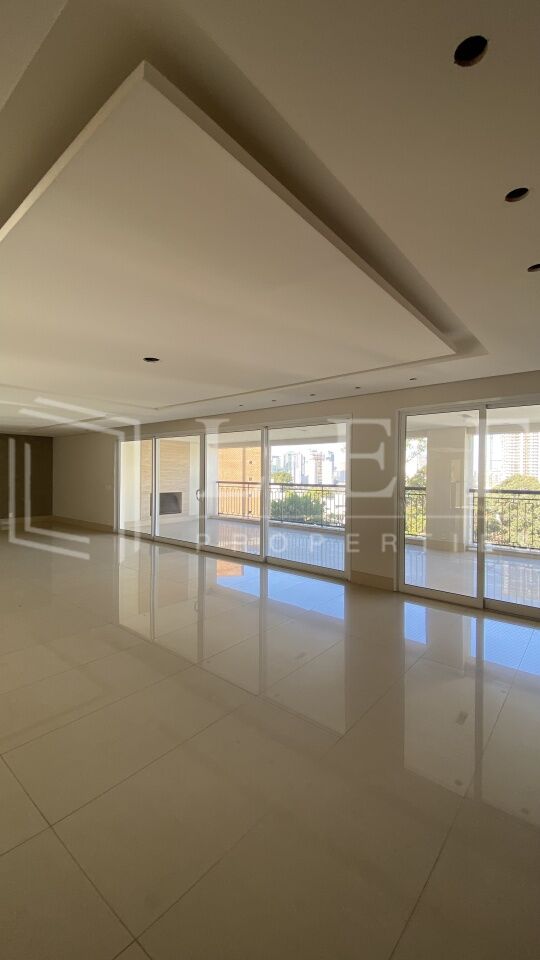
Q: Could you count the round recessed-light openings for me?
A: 9